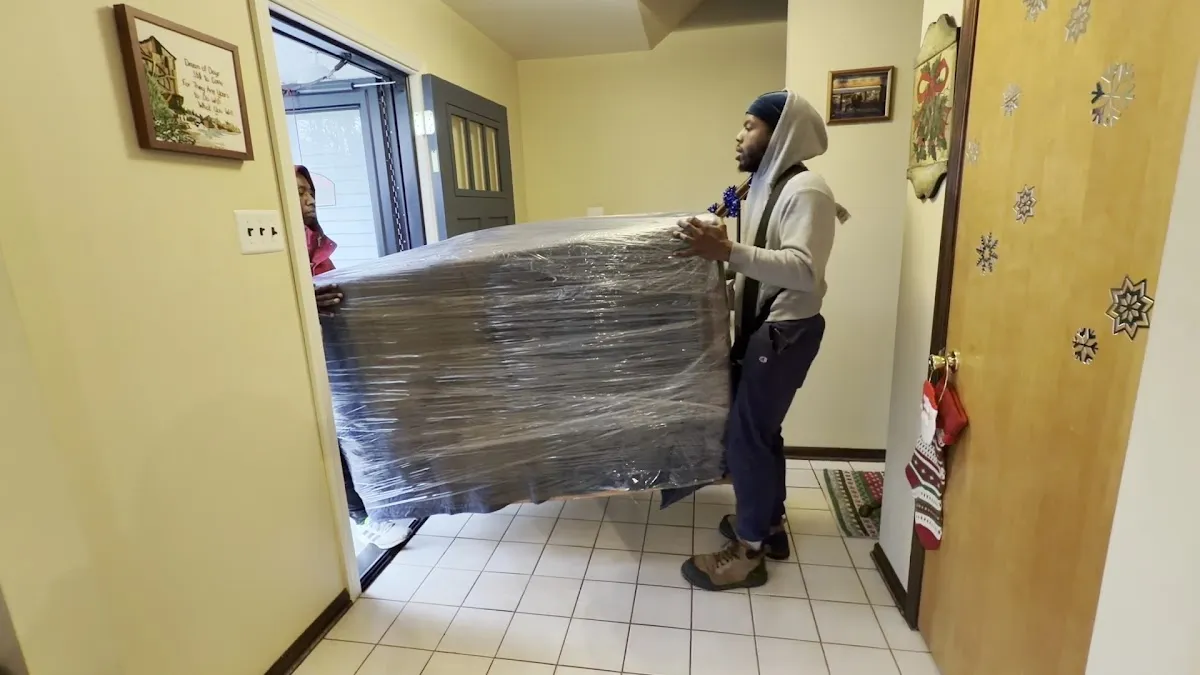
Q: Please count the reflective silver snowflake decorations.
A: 9